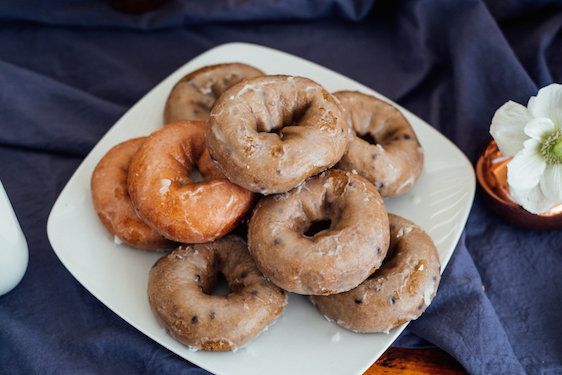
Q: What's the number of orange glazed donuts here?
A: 2